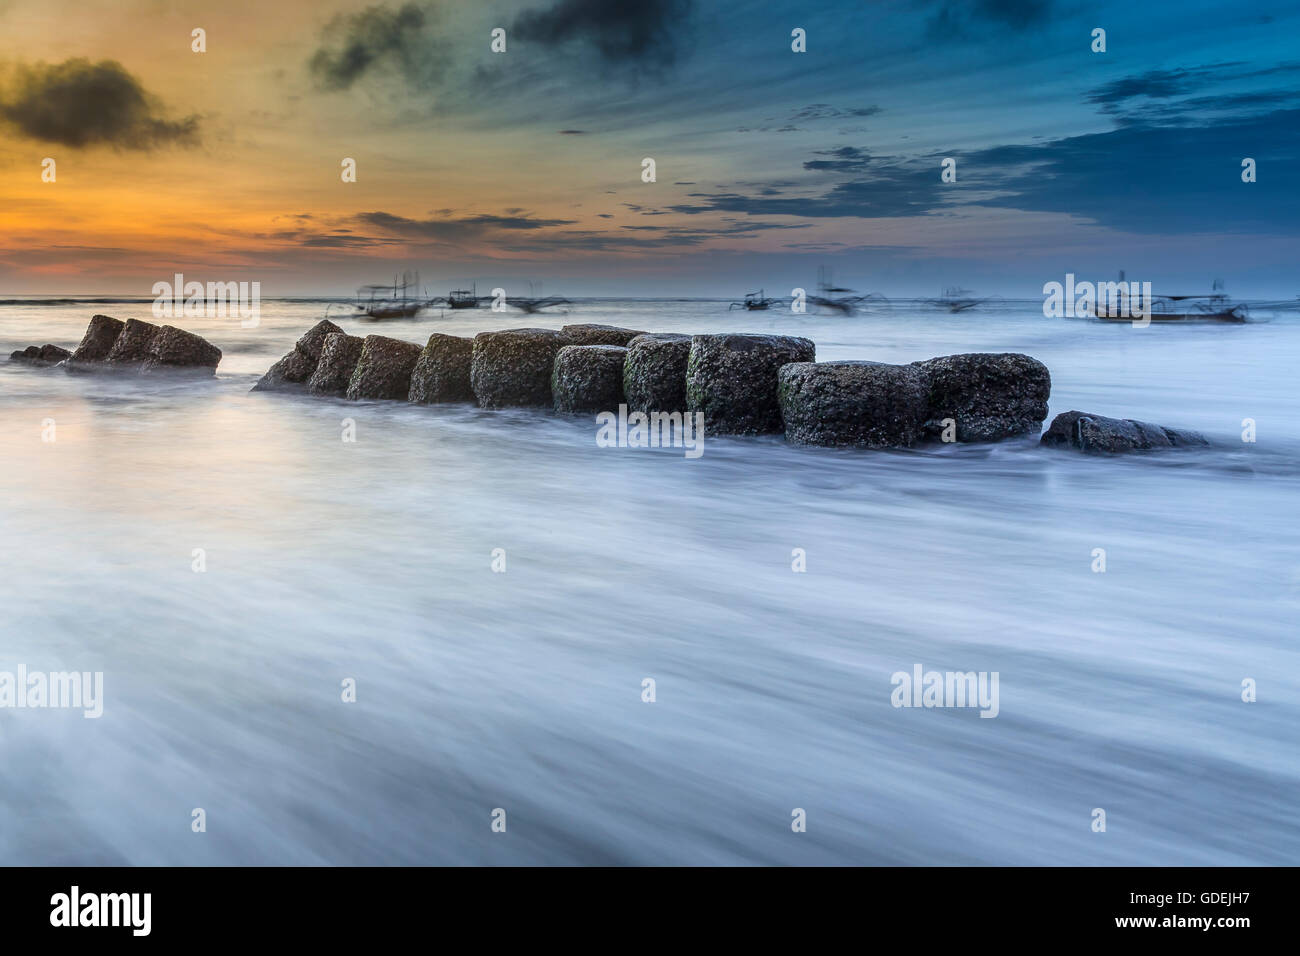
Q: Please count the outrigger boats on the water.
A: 7